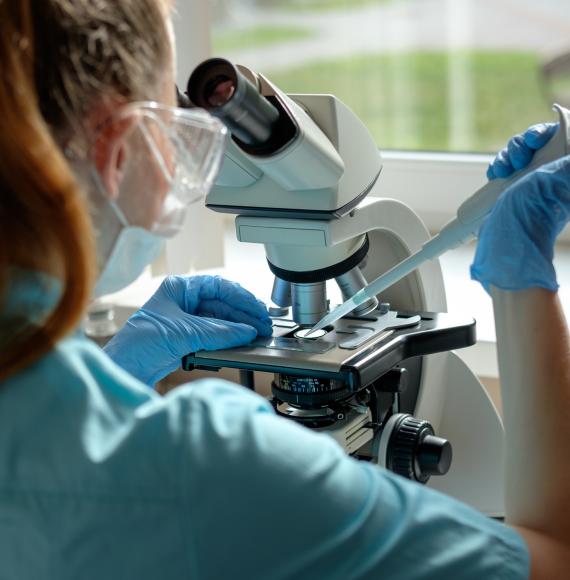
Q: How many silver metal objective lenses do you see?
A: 3